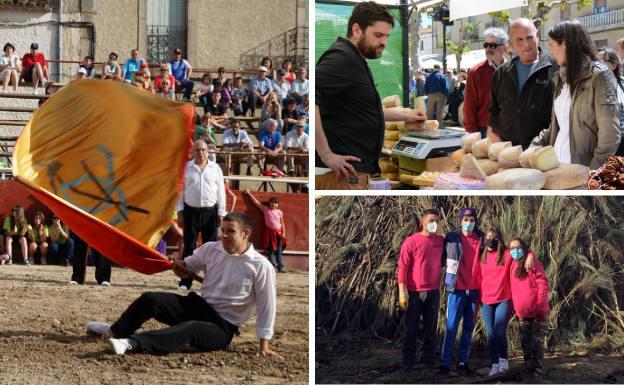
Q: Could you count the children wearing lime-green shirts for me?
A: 3